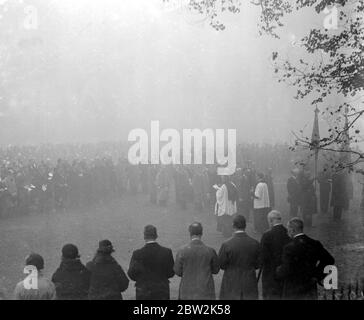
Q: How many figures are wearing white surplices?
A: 3